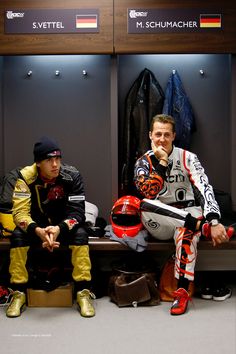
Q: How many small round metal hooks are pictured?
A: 5